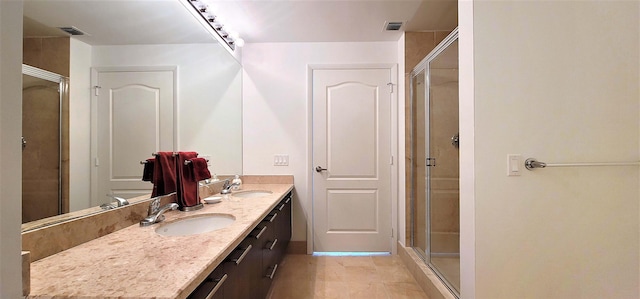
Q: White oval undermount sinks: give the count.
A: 2